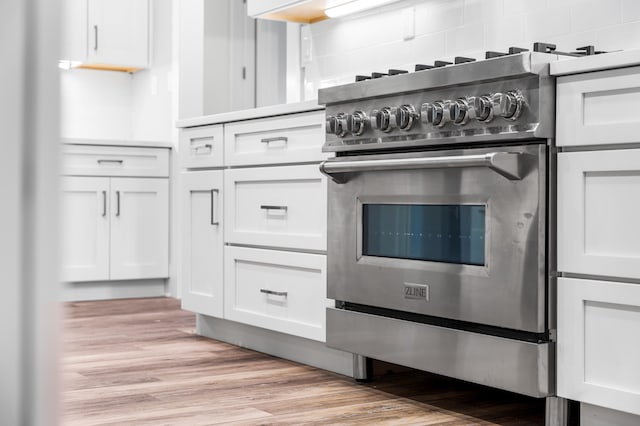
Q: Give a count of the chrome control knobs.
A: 8